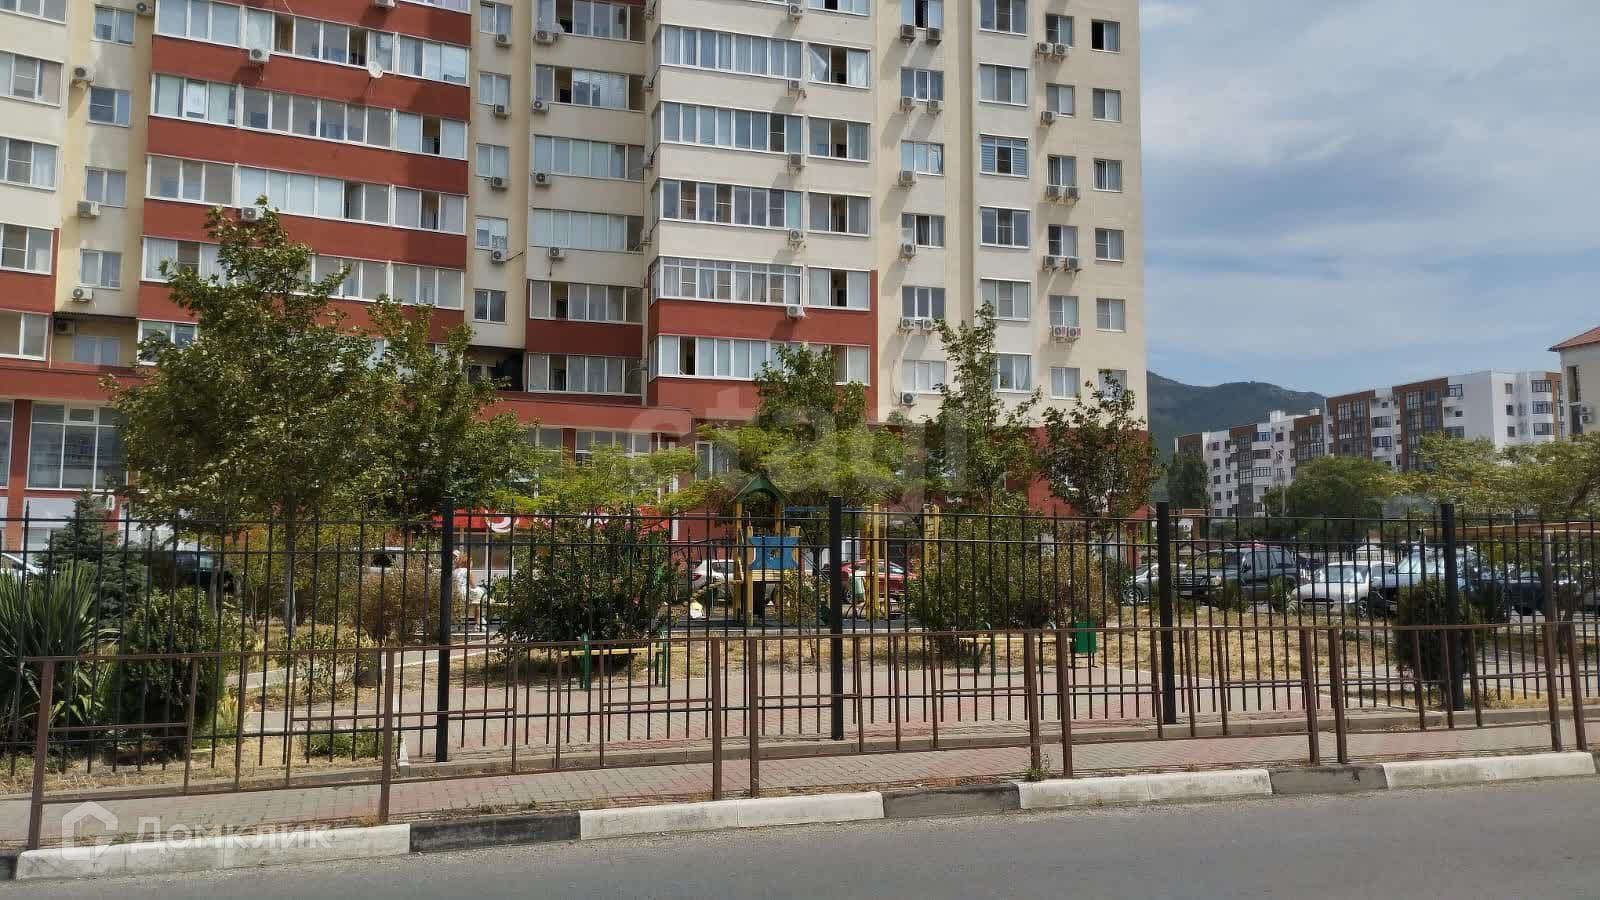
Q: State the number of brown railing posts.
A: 10